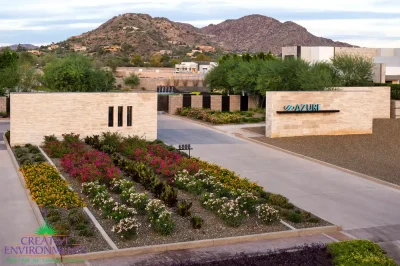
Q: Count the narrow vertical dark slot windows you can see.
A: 3